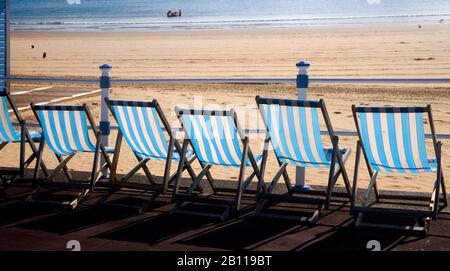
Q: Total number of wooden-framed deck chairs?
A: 6